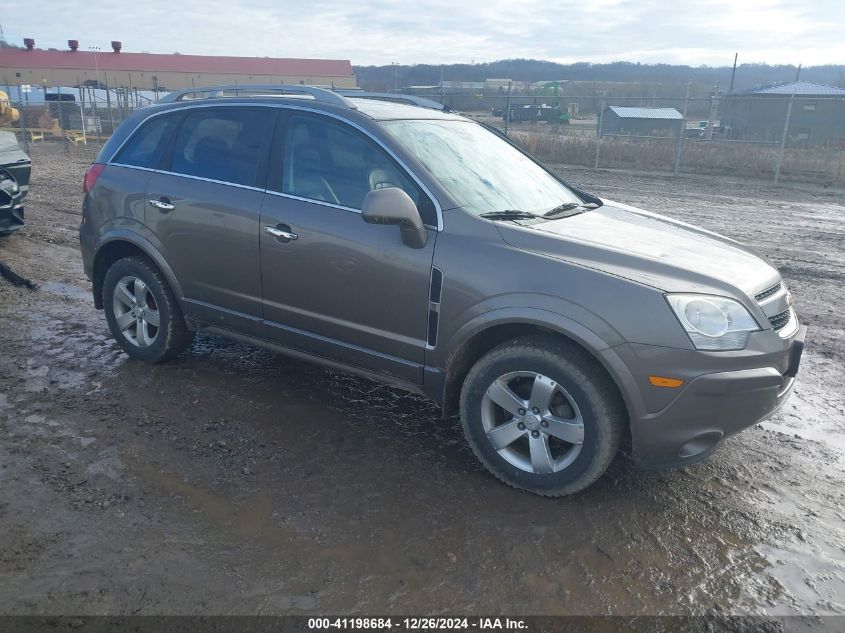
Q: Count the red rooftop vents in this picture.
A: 3